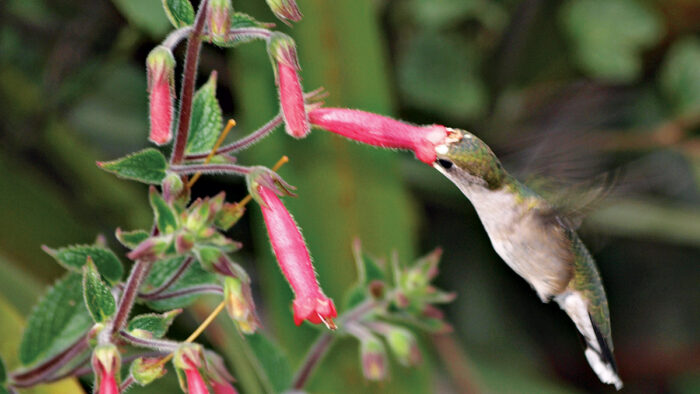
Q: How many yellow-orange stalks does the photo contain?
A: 3